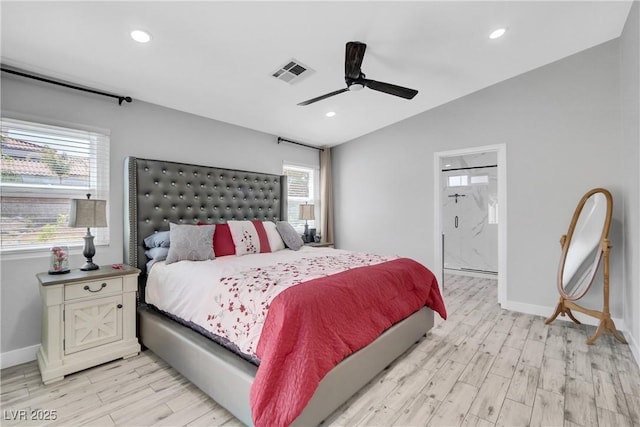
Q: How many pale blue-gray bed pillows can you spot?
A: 2